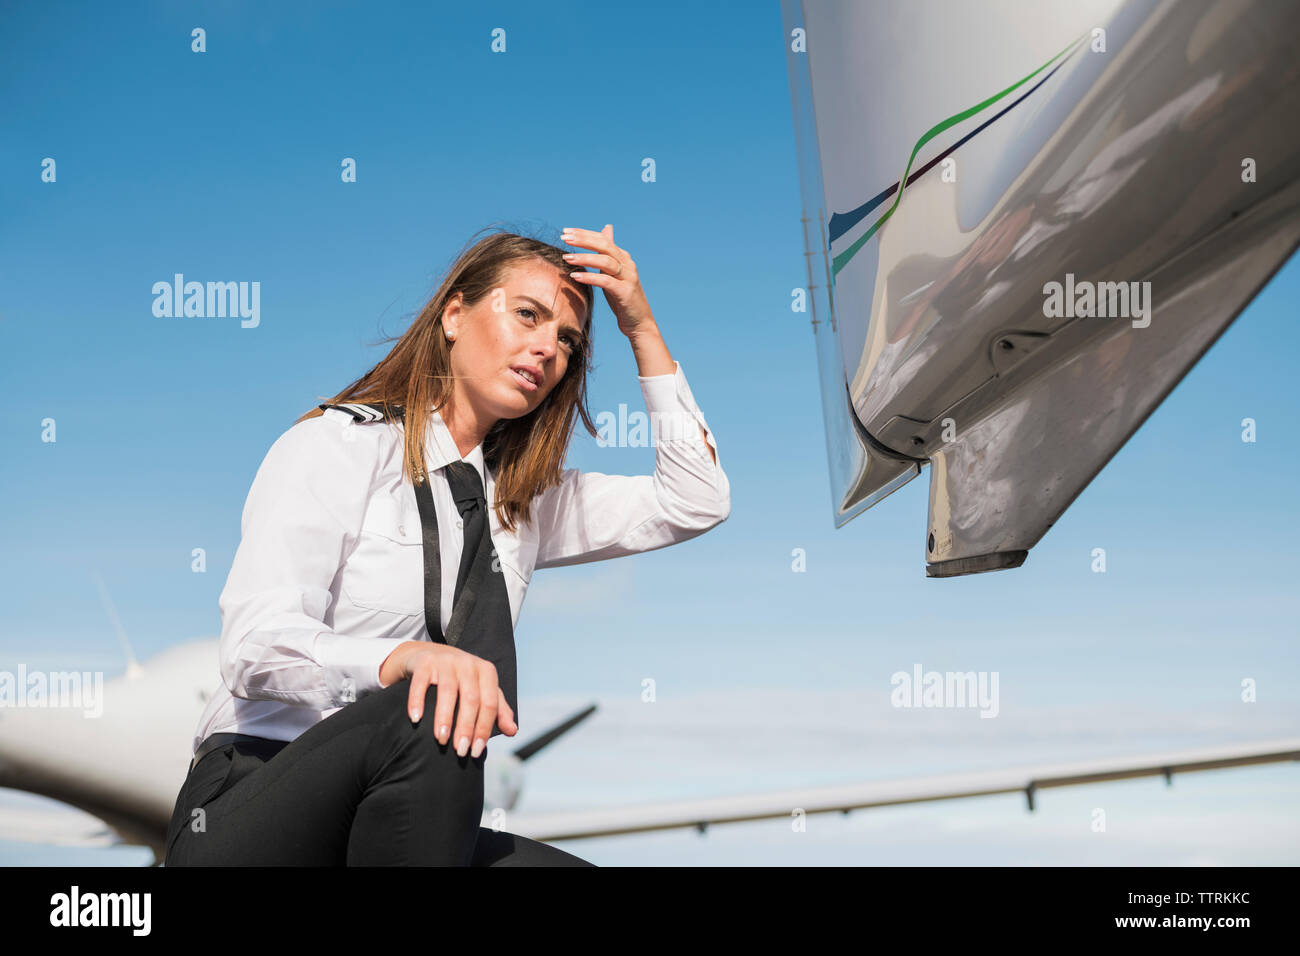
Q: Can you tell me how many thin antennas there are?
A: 1